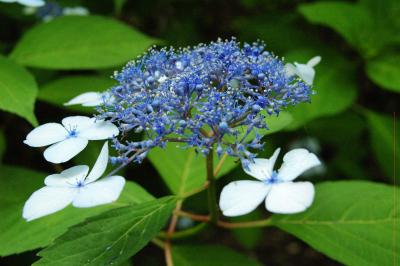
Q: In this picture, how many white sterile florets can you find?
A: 5